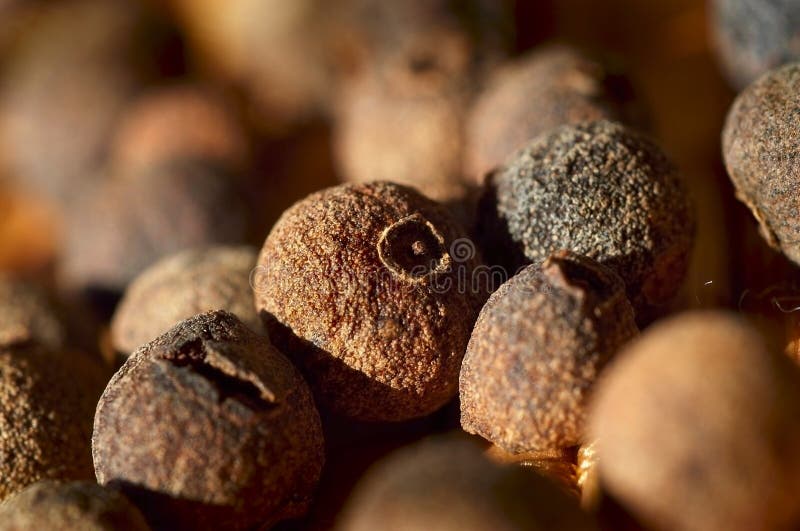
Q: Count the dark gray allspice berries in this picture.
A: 2